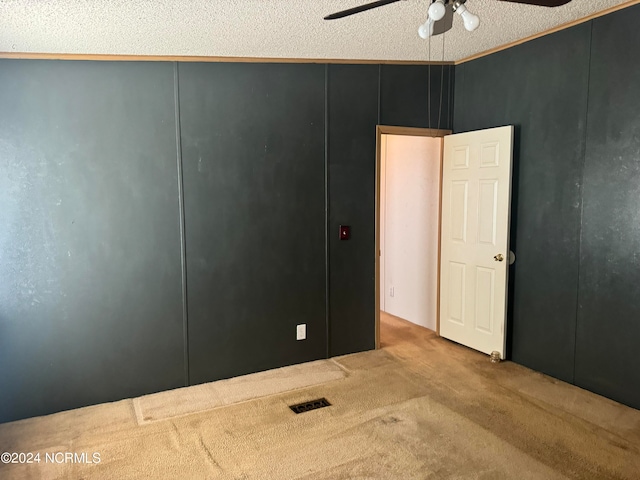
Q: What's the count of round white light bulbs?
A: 3